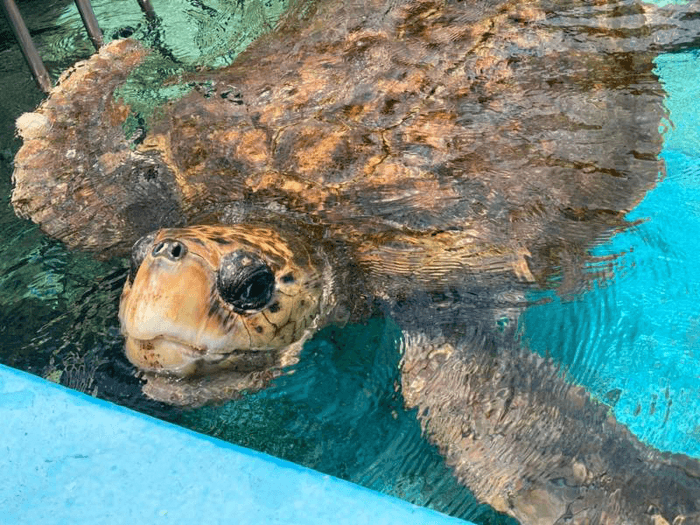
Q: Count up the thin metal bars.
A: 3